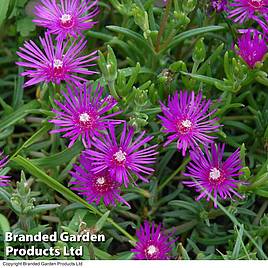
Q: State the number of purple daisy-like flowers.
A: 11